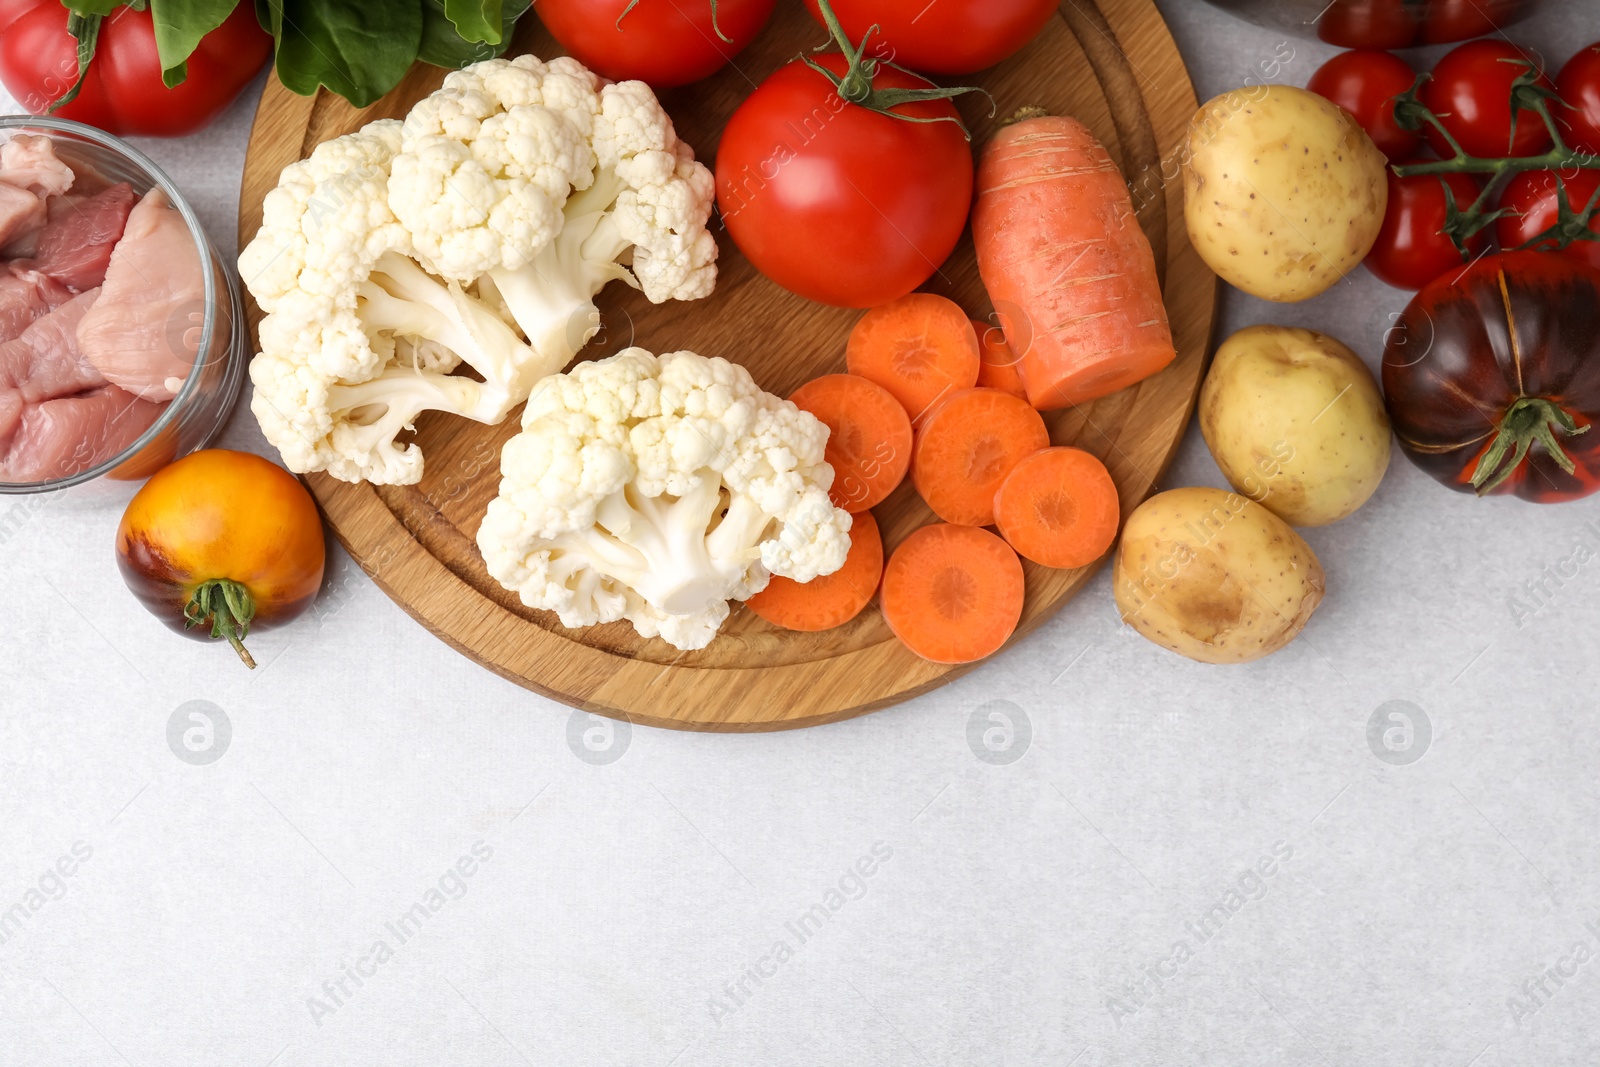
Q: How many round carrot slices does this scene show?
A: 7